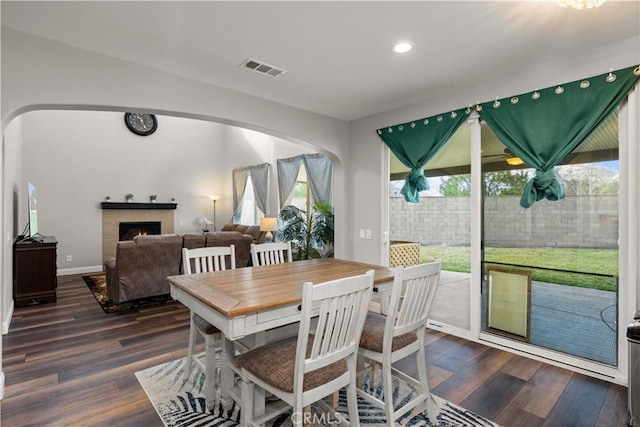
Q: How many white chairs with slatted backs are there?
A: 4